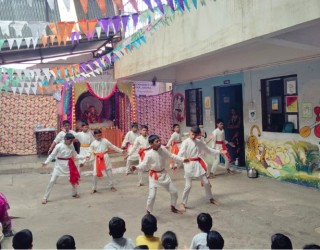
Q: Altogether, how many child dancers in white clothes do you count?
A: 10